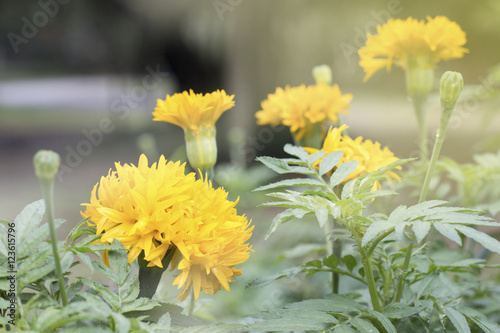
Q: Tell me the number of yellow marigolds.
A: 6